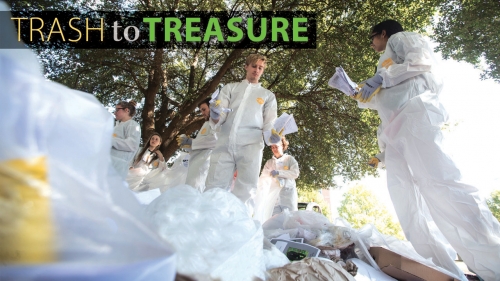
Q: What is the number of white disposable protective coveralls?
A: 6